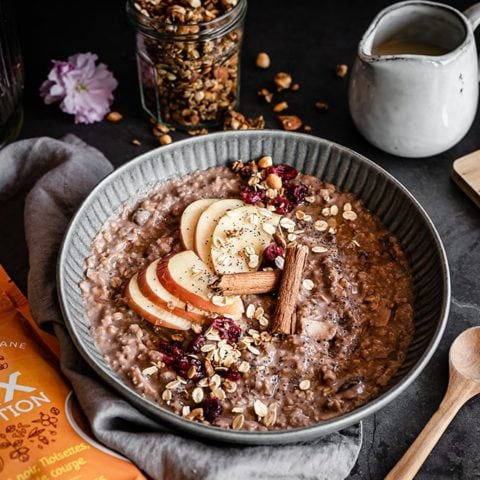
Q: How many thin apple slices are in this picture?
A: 6